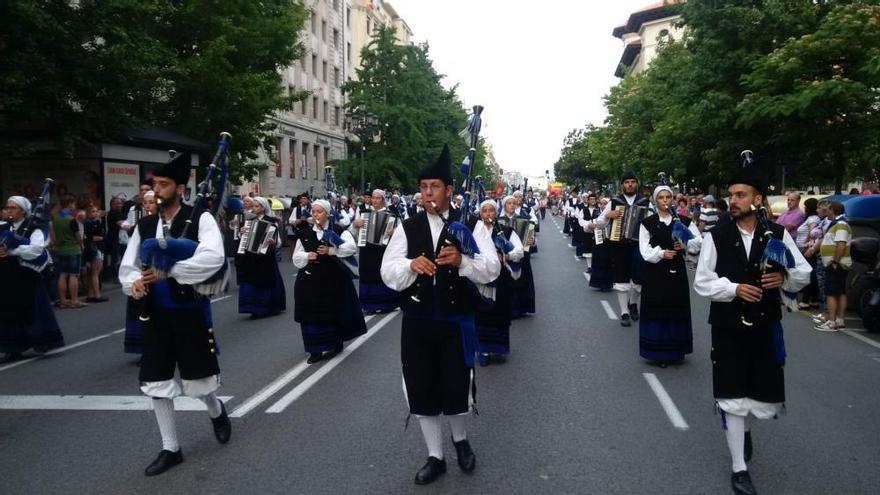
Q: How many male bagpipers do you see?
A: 3